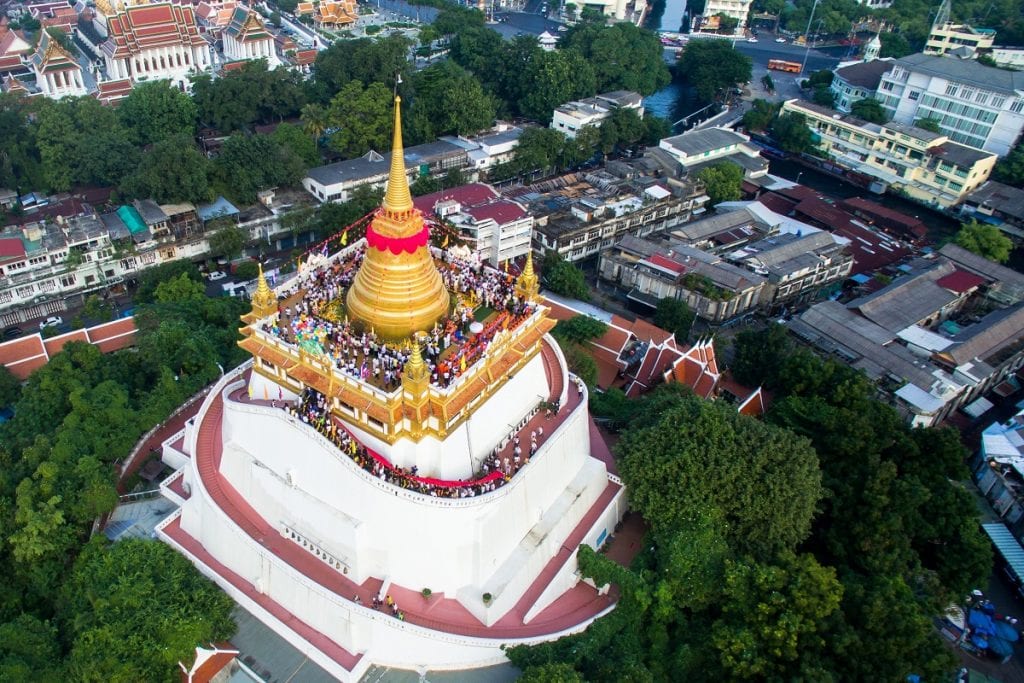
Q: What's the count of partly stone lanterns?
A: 0